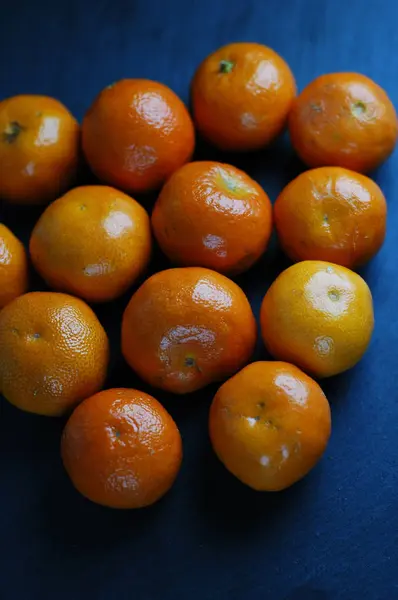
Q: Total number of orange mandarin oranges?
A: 13